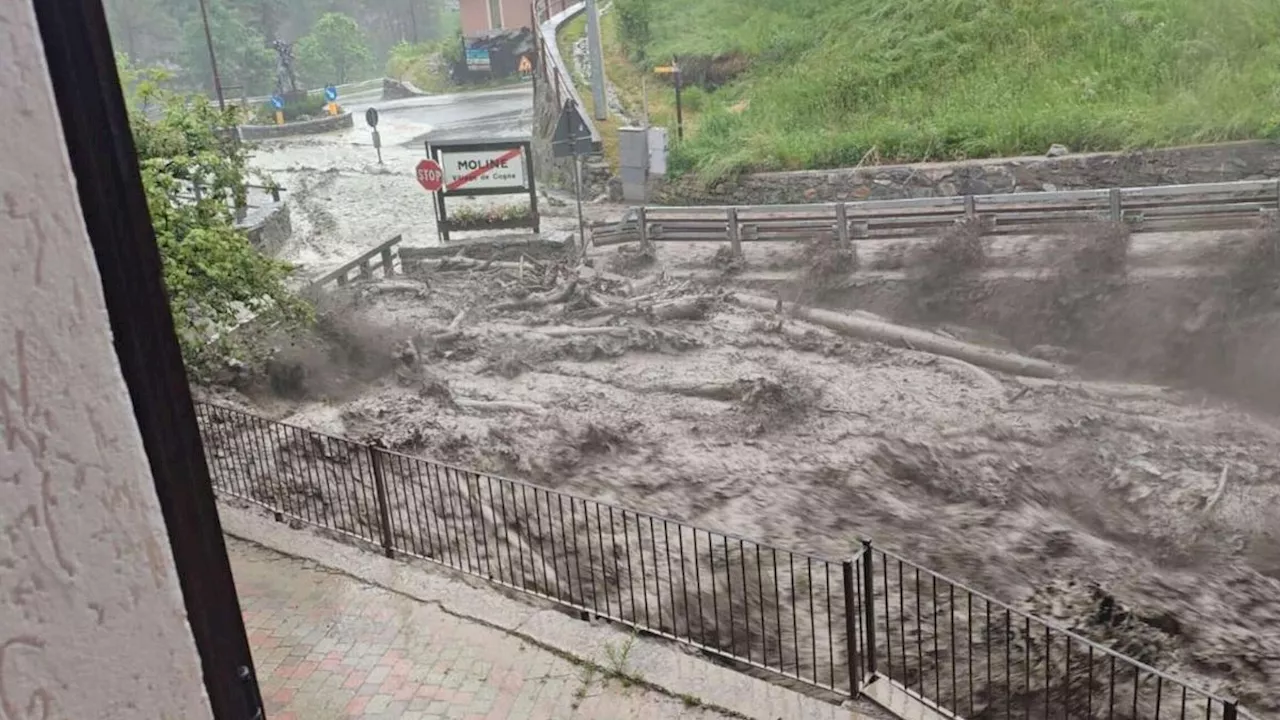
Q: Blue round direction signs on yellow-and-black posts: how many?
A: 2